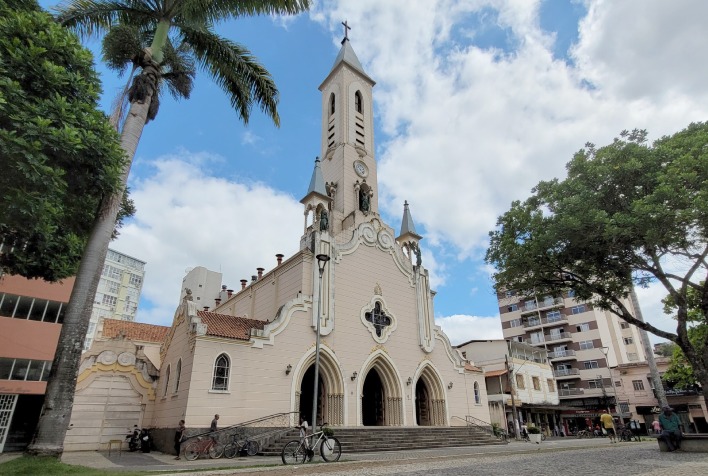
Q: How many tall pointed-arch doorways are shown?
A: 3